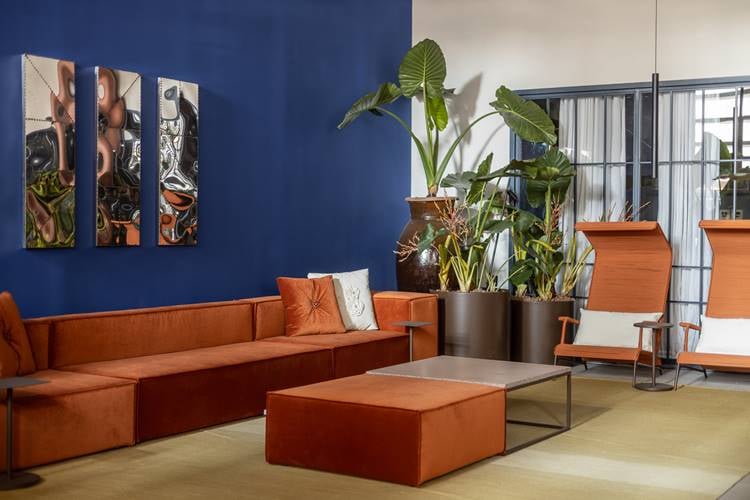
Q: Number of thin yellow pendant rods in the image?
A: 0